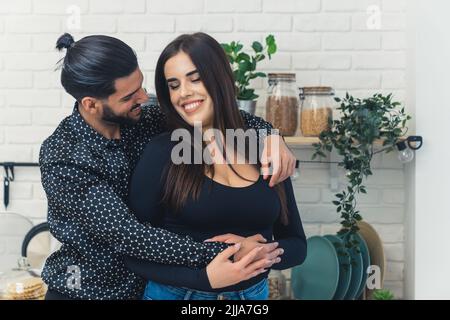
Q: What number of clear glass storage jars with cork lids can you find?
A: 2